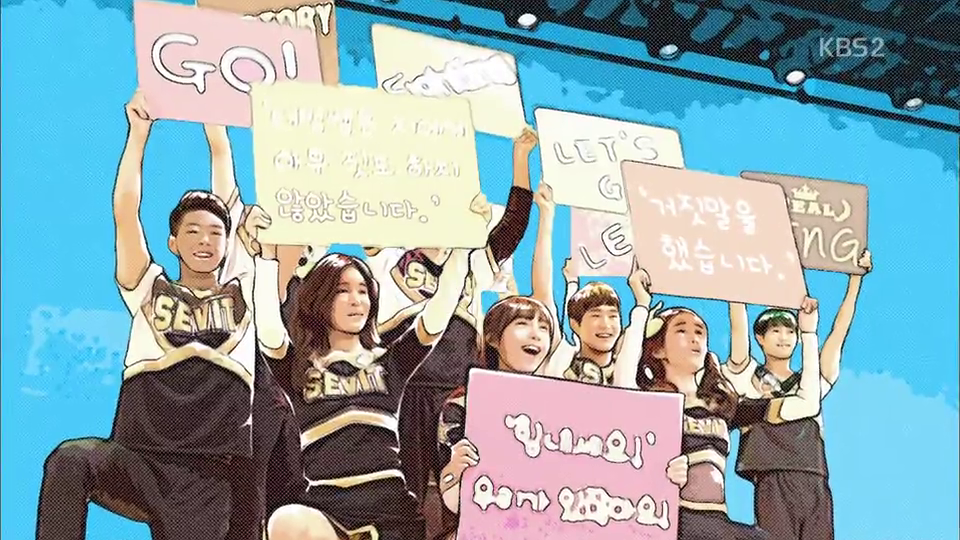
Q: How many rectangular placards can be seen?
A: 9